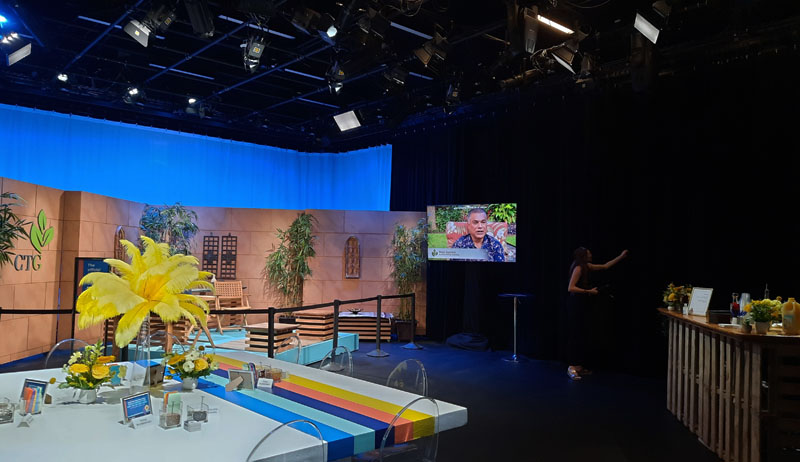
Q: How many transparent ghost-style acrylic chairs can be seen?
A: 7